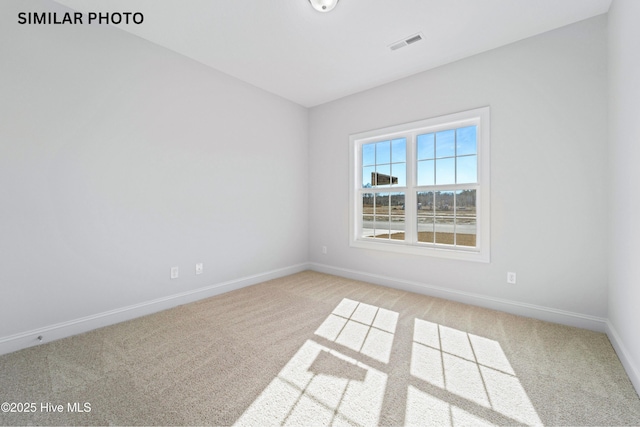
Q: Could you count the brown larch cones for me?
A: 0